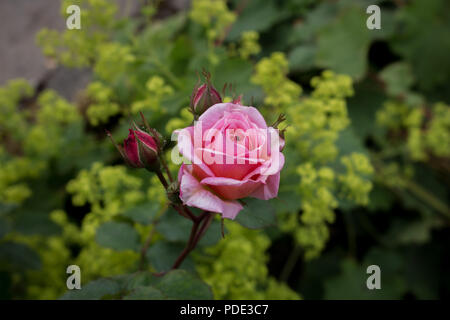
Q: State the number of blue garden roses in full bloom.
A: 0